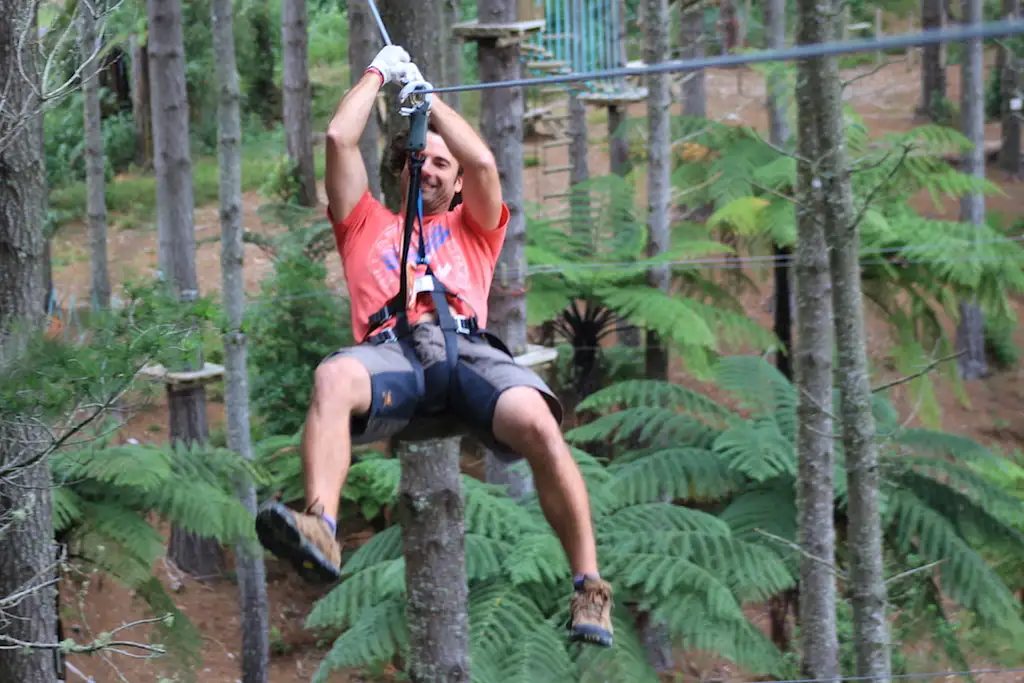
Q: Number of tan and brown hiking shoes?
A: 2